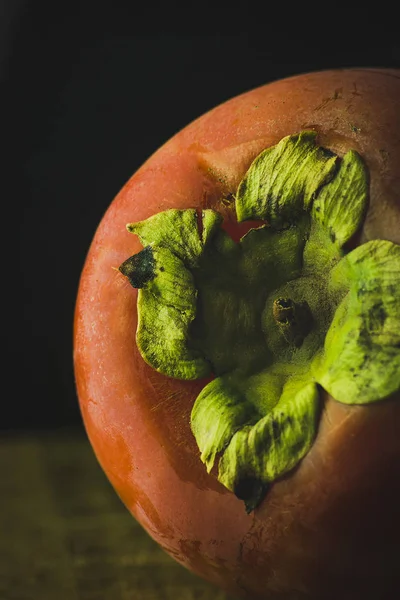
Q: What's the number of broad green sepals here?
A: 4